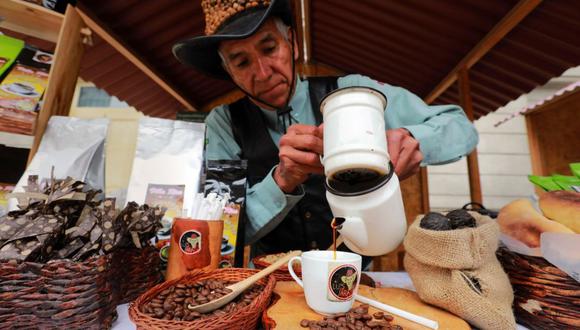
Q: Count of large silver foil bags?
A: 2